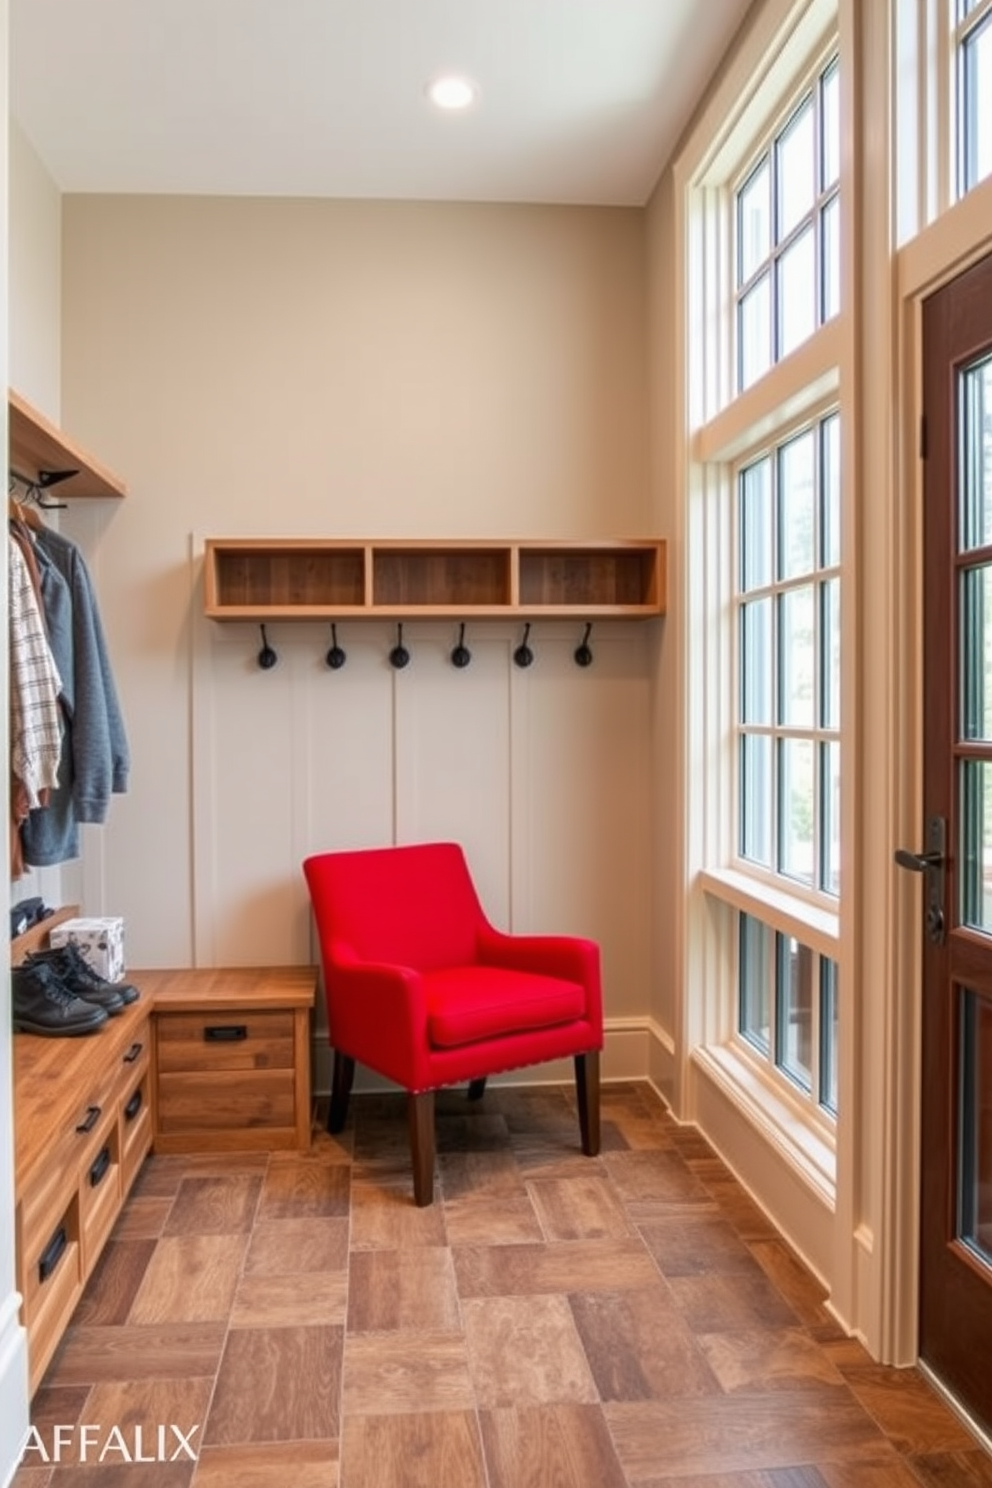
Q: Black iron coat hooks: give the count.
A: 6